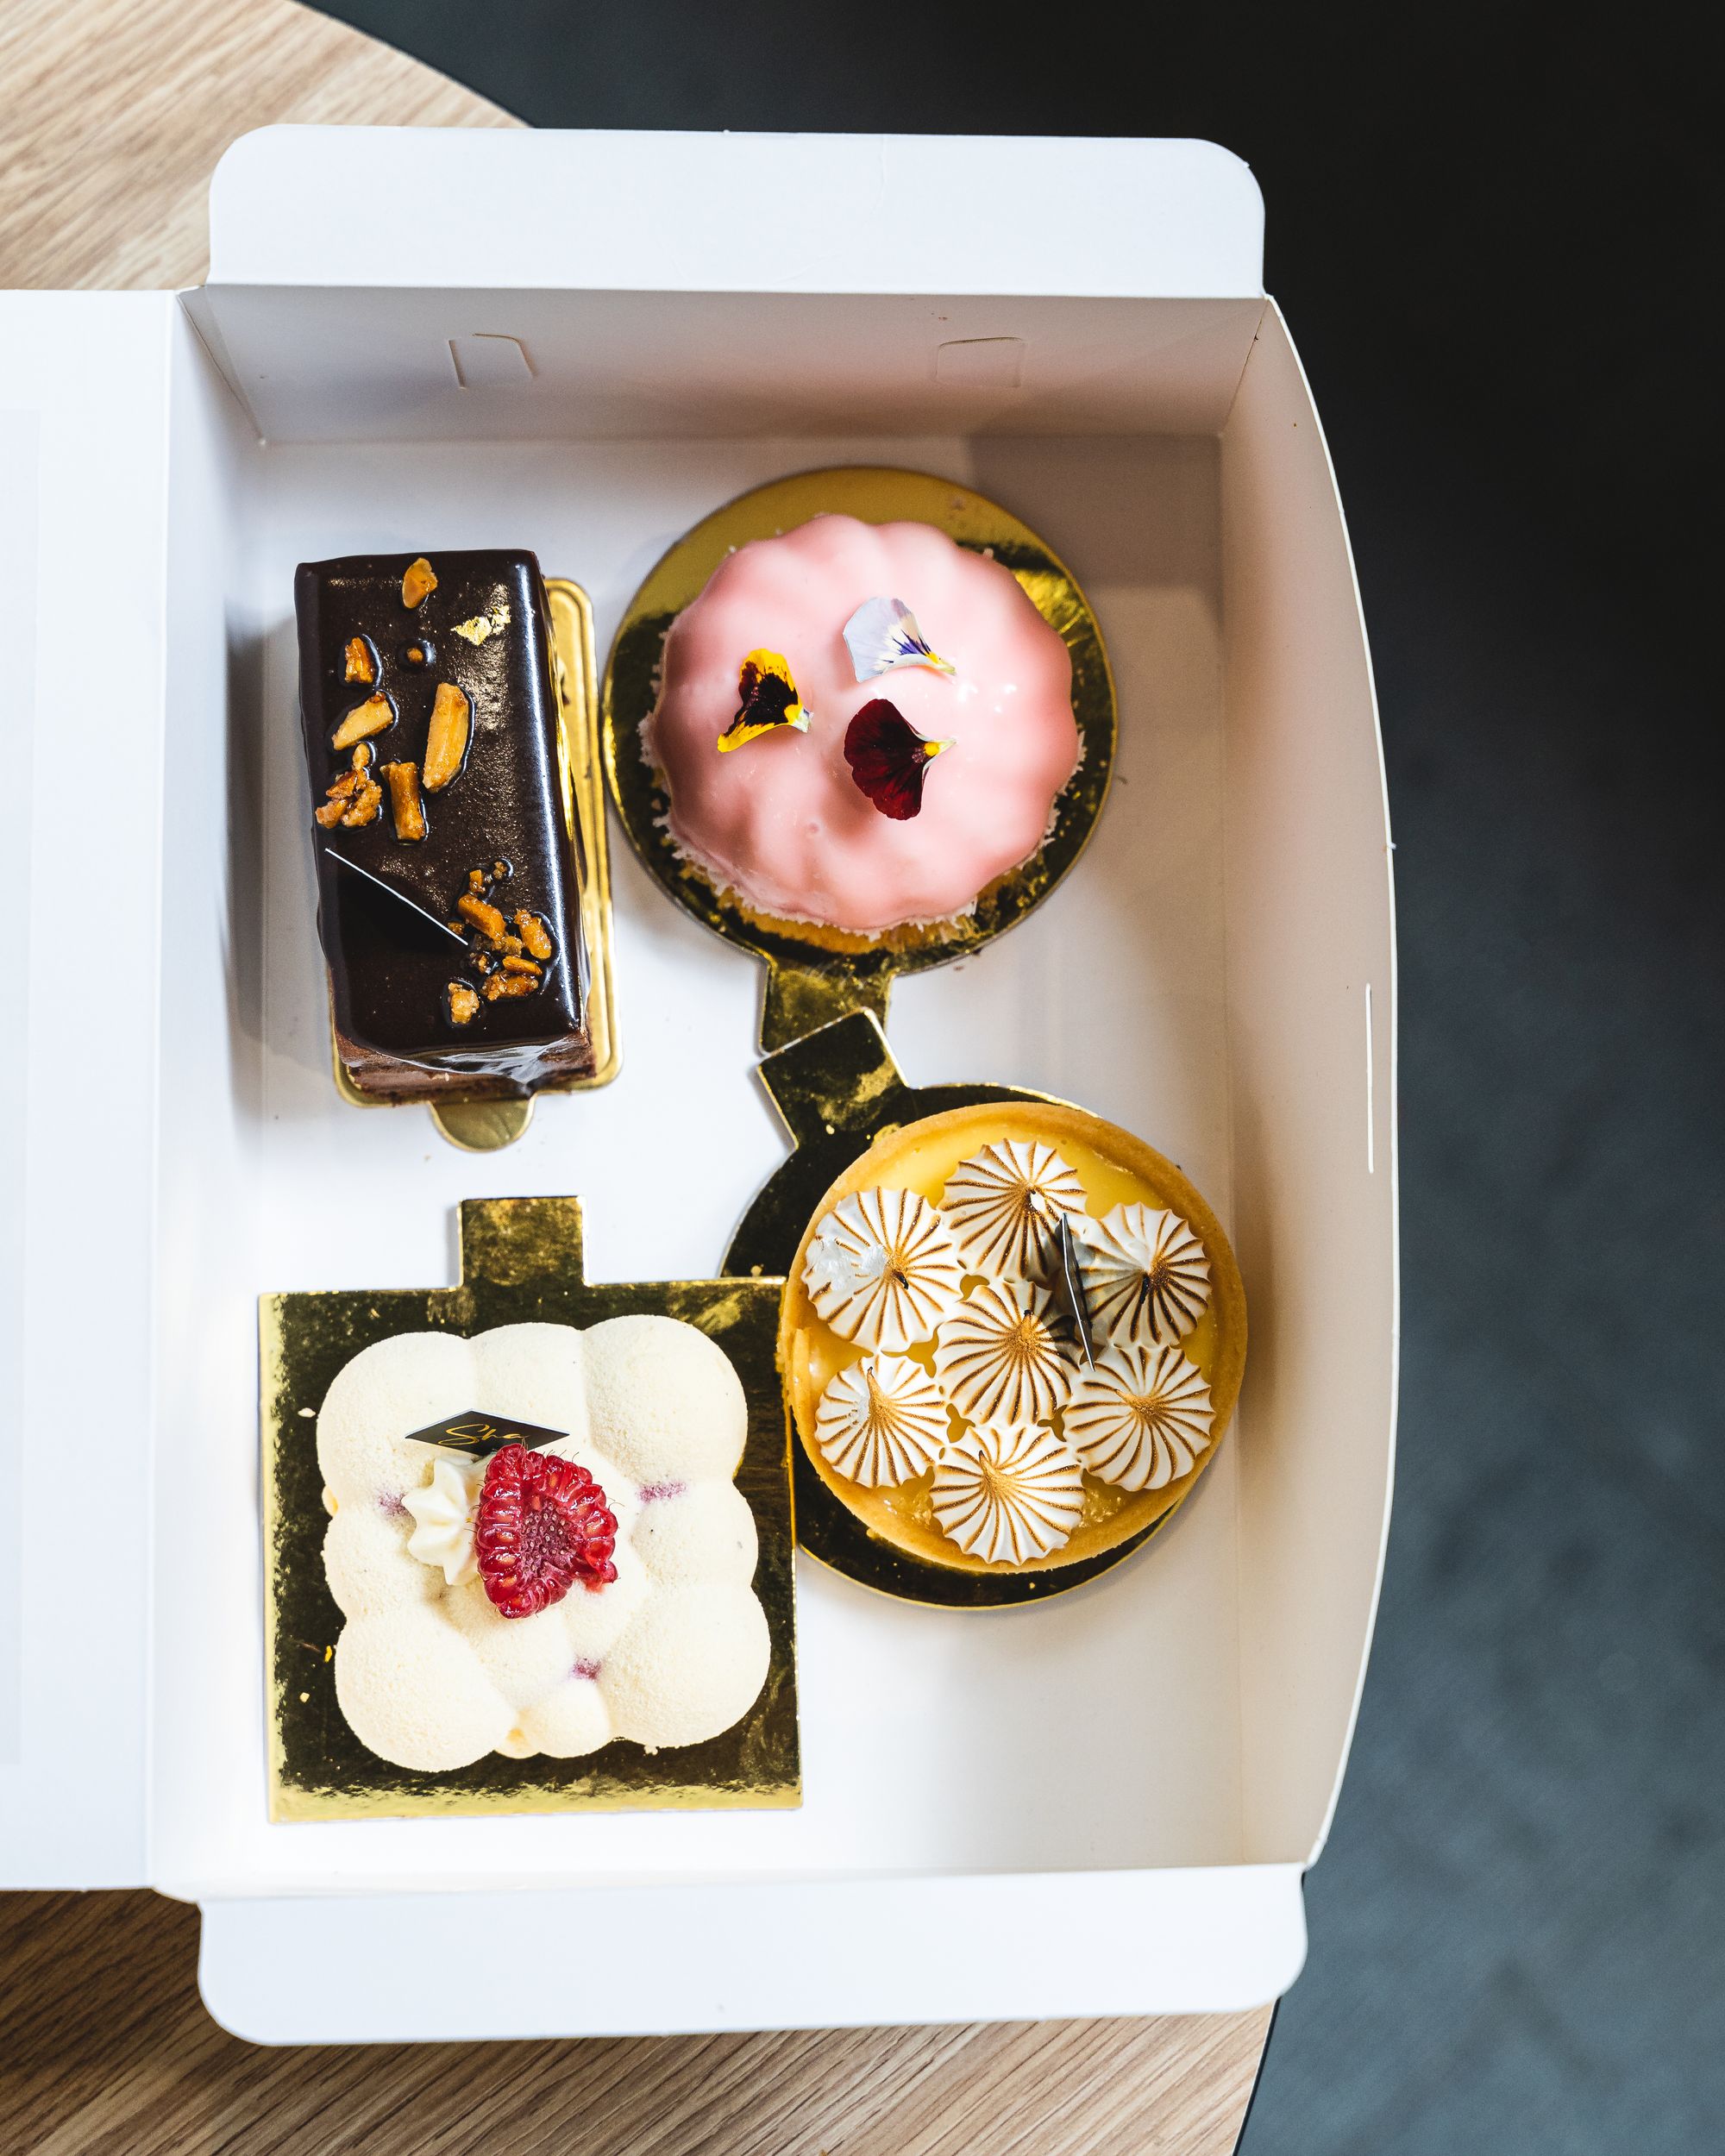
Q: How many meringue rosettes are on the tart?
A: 7